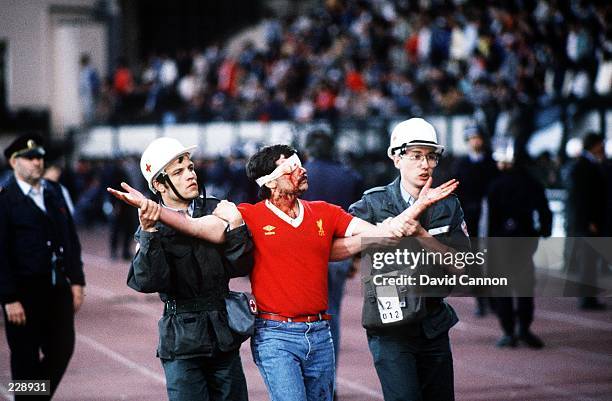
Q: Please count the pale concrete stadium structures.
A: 1